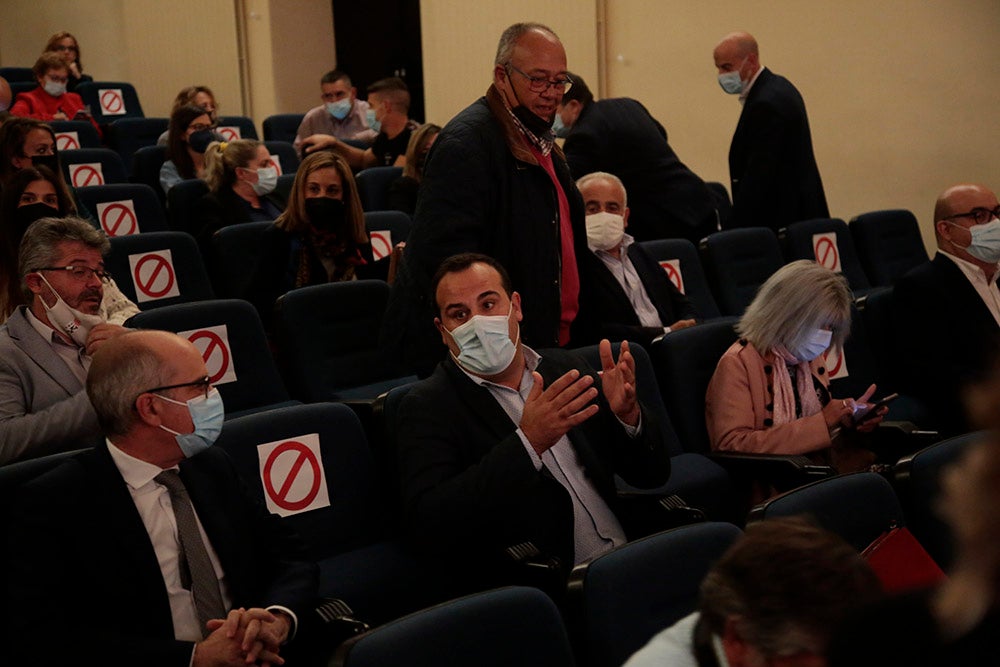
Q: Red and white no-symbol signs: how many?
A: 13